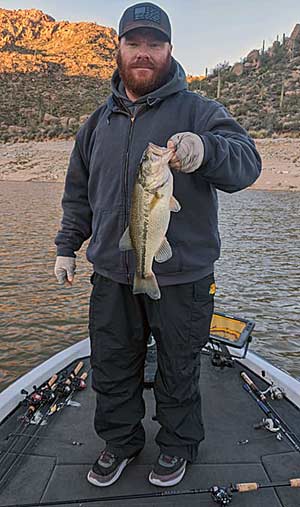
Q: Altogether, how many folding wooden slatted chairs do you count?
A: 0